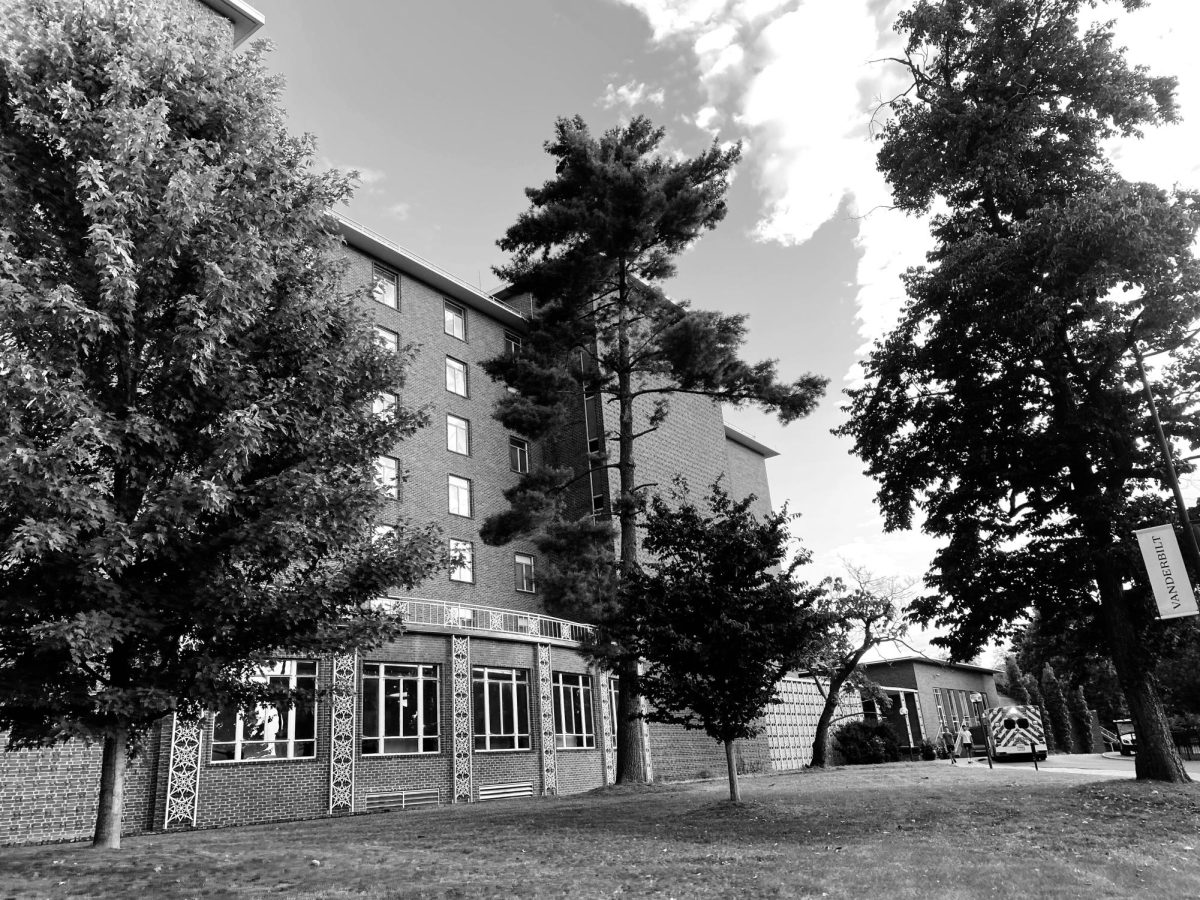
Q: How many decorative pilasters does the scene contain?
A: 6